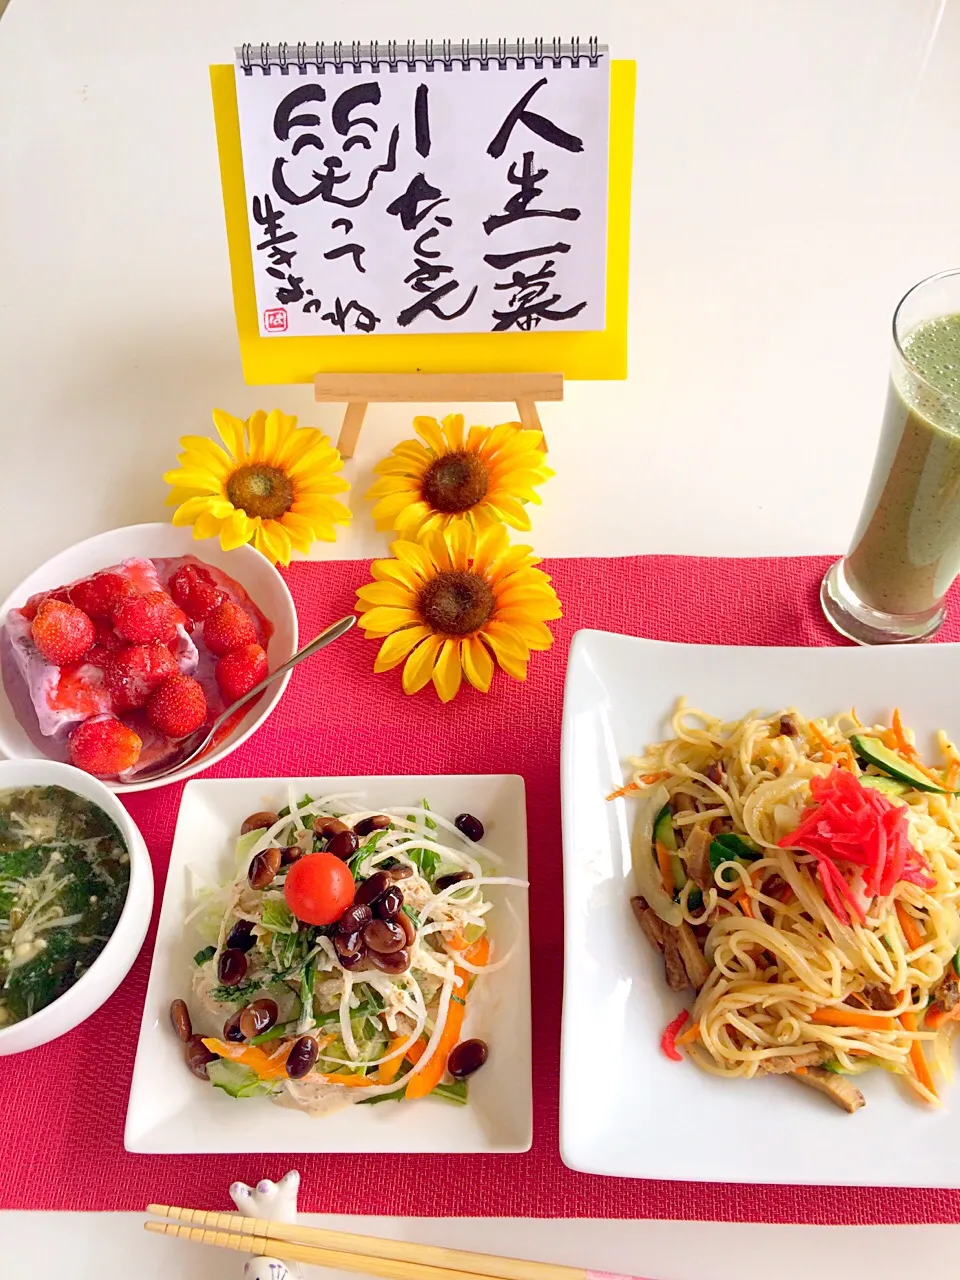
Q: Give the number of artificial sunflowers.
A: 3